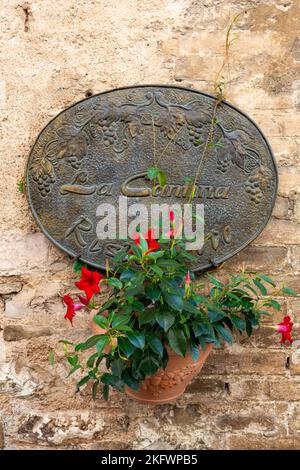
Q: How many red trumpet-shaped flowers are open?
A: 4